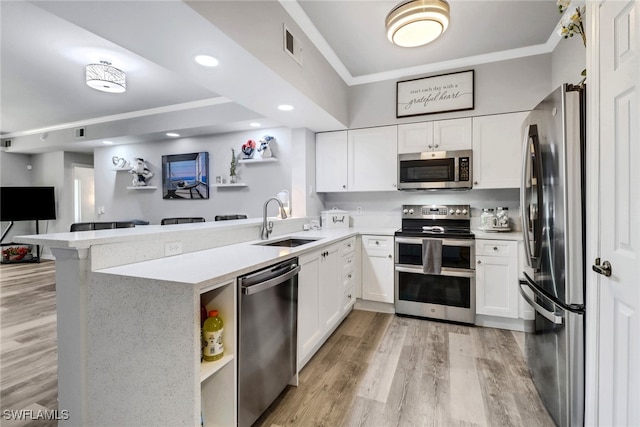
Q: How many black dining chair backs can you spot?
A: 3